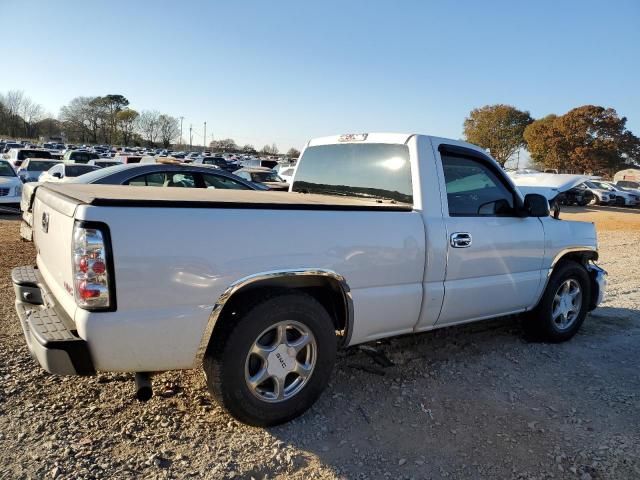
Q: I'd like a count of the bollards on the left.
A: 0